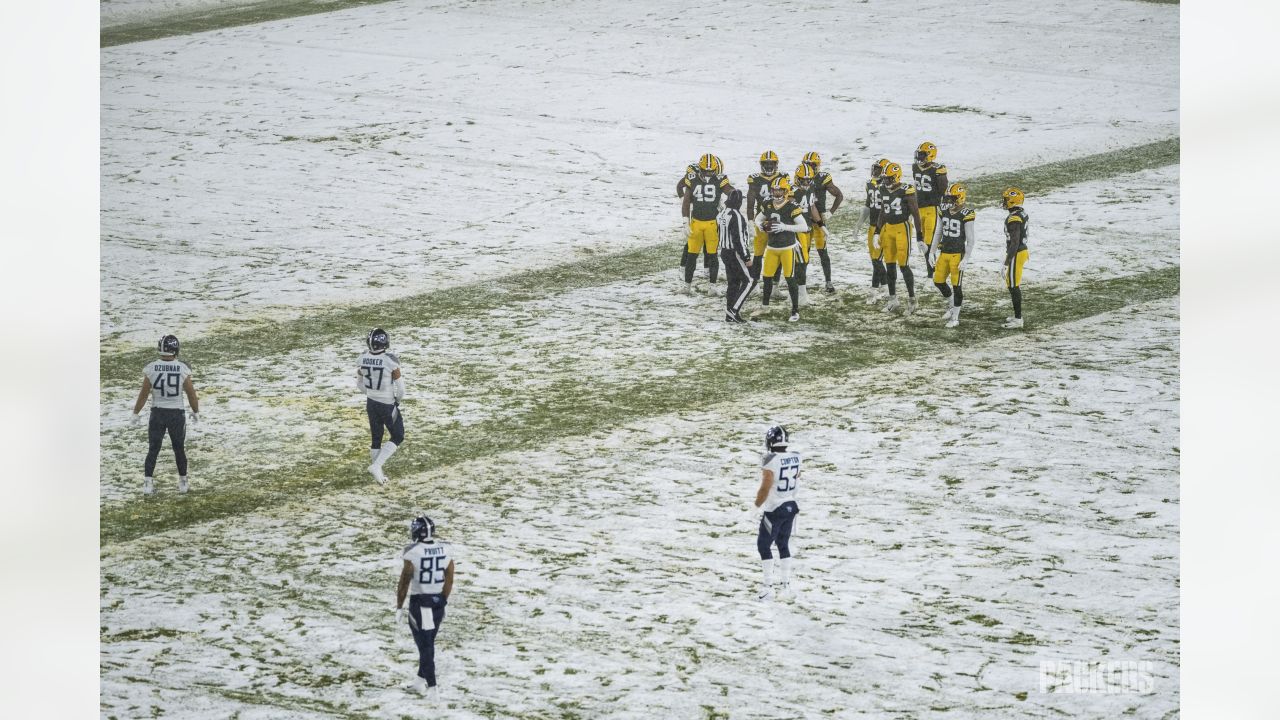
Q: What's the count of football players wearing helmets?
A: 15